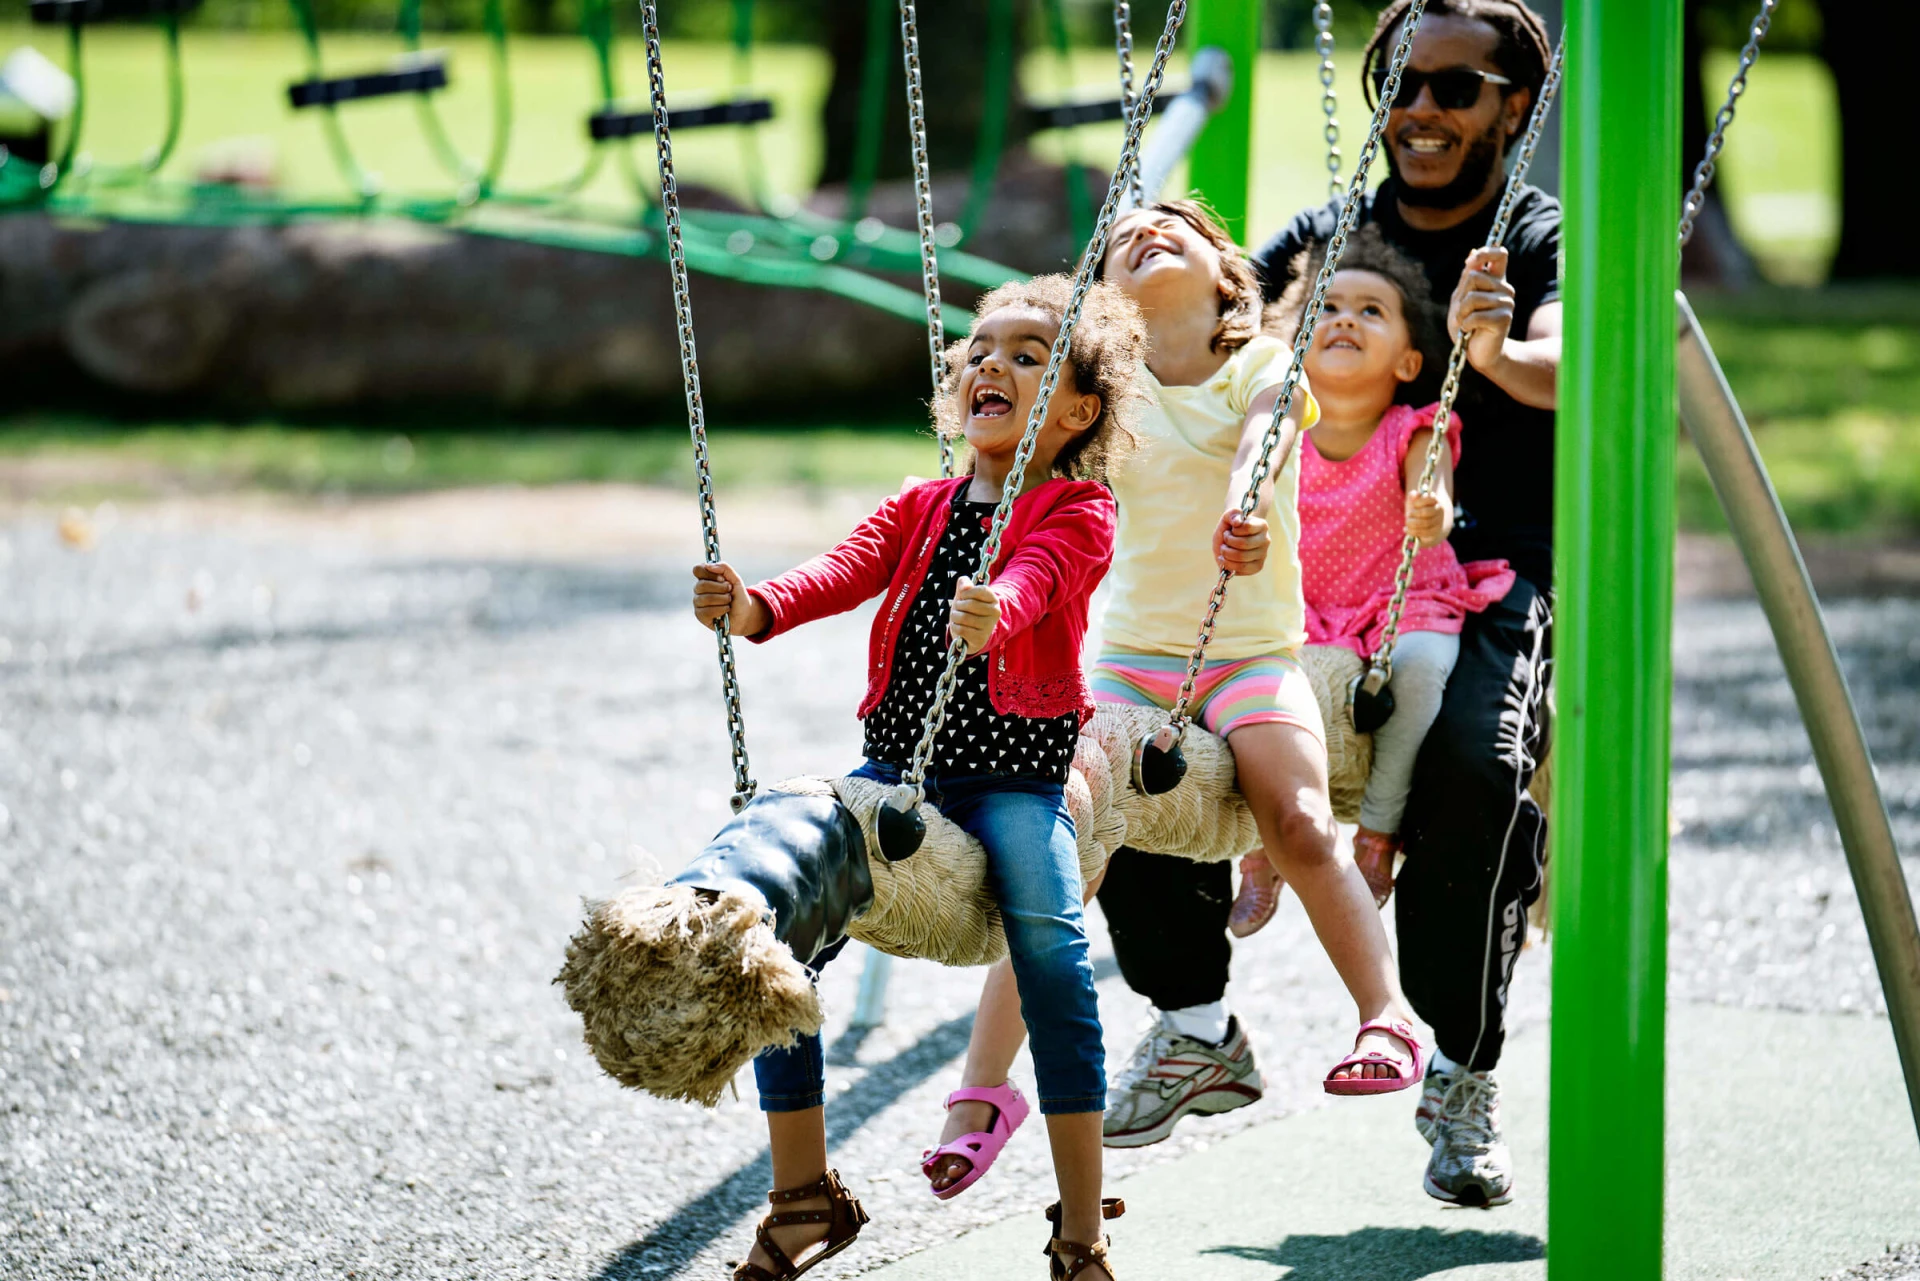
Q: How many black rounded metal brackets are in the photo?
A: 3